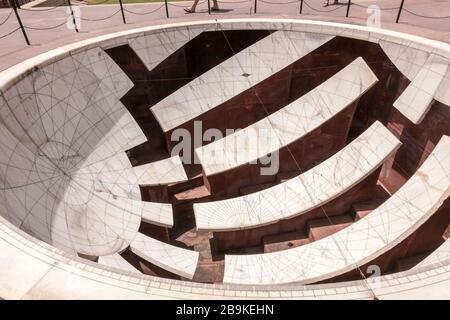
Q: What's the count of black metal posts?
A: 9